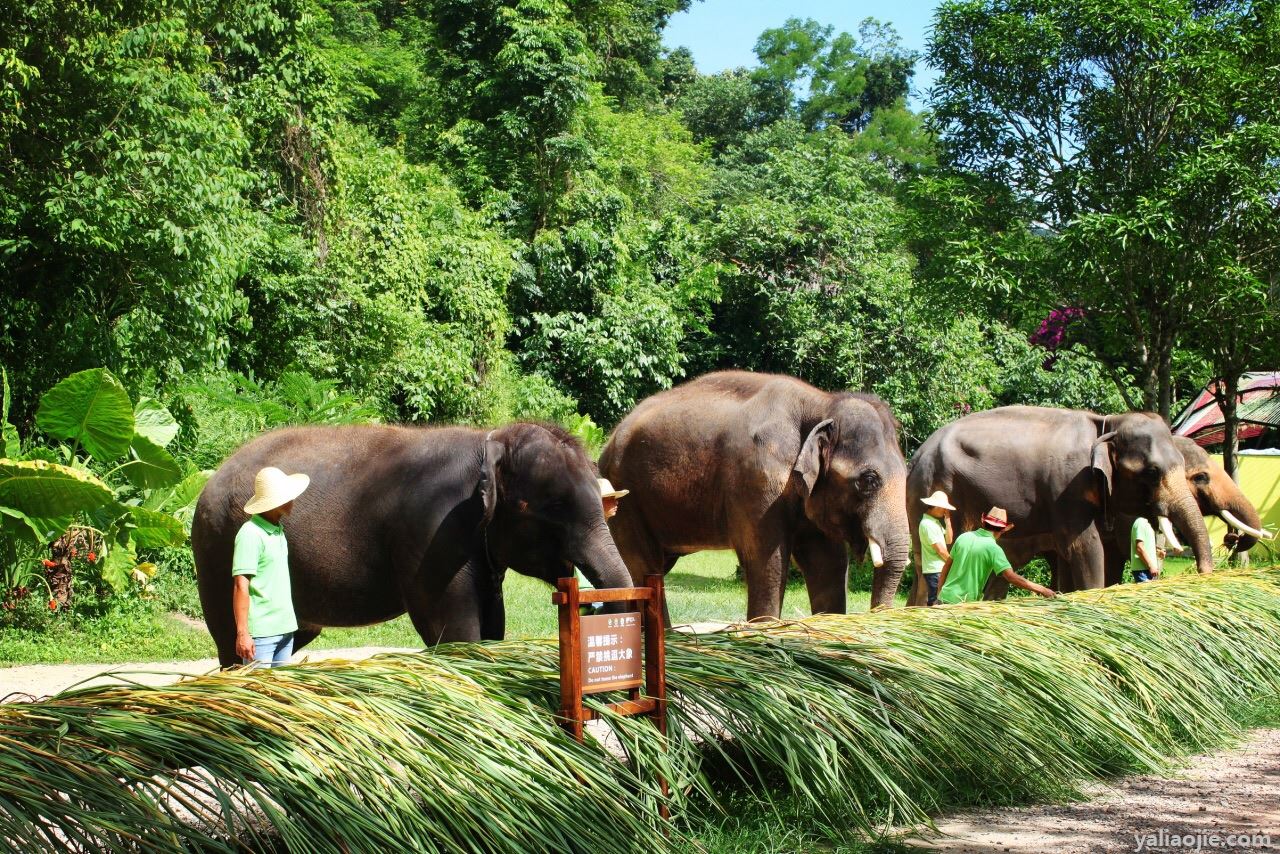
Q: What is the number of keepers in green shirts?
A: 5